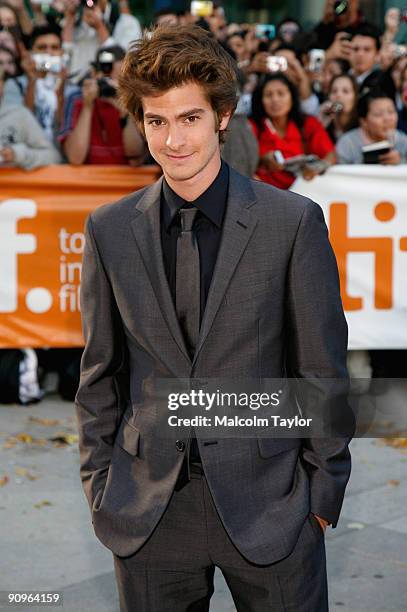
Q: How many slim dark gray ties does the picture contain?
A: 1